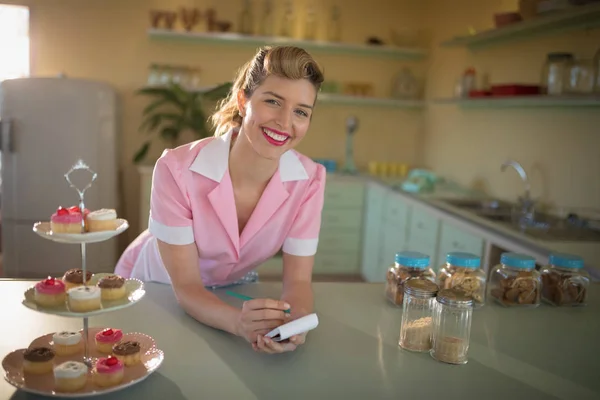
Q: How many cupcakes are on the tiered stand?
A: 13